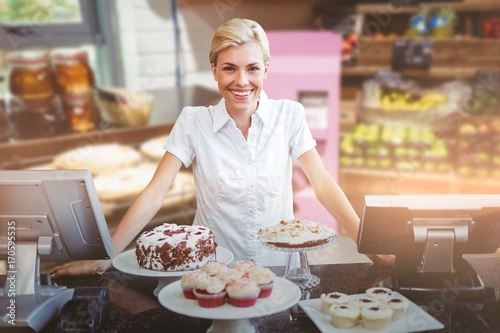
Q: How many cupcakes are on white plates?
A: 13